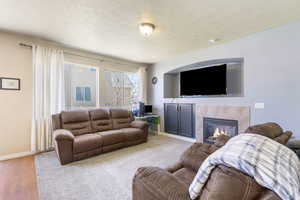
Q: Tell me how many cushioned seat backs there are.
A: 5